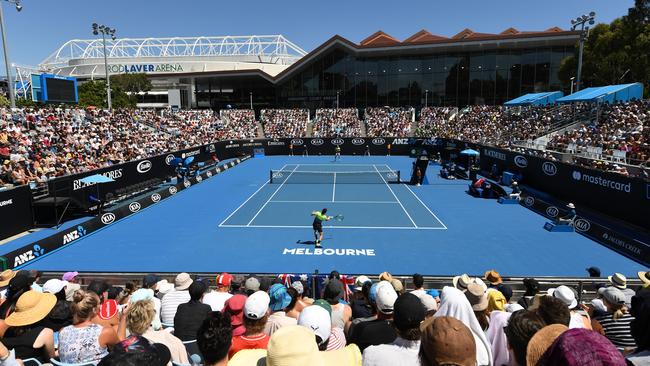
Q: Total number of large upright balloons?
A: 0